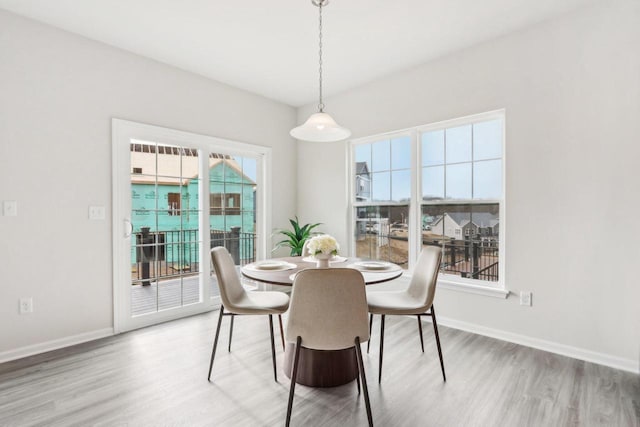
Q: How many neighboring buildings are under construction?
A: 1